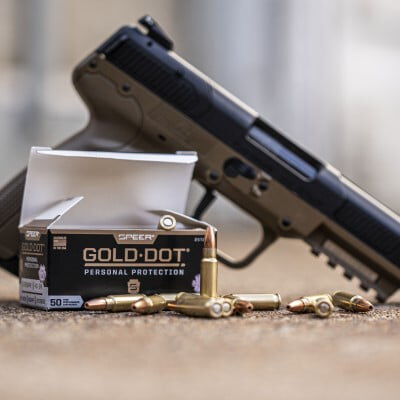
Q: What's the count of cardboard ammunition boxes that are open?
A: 1